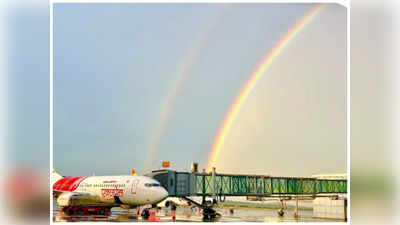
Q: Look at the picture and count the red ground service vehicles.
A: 1